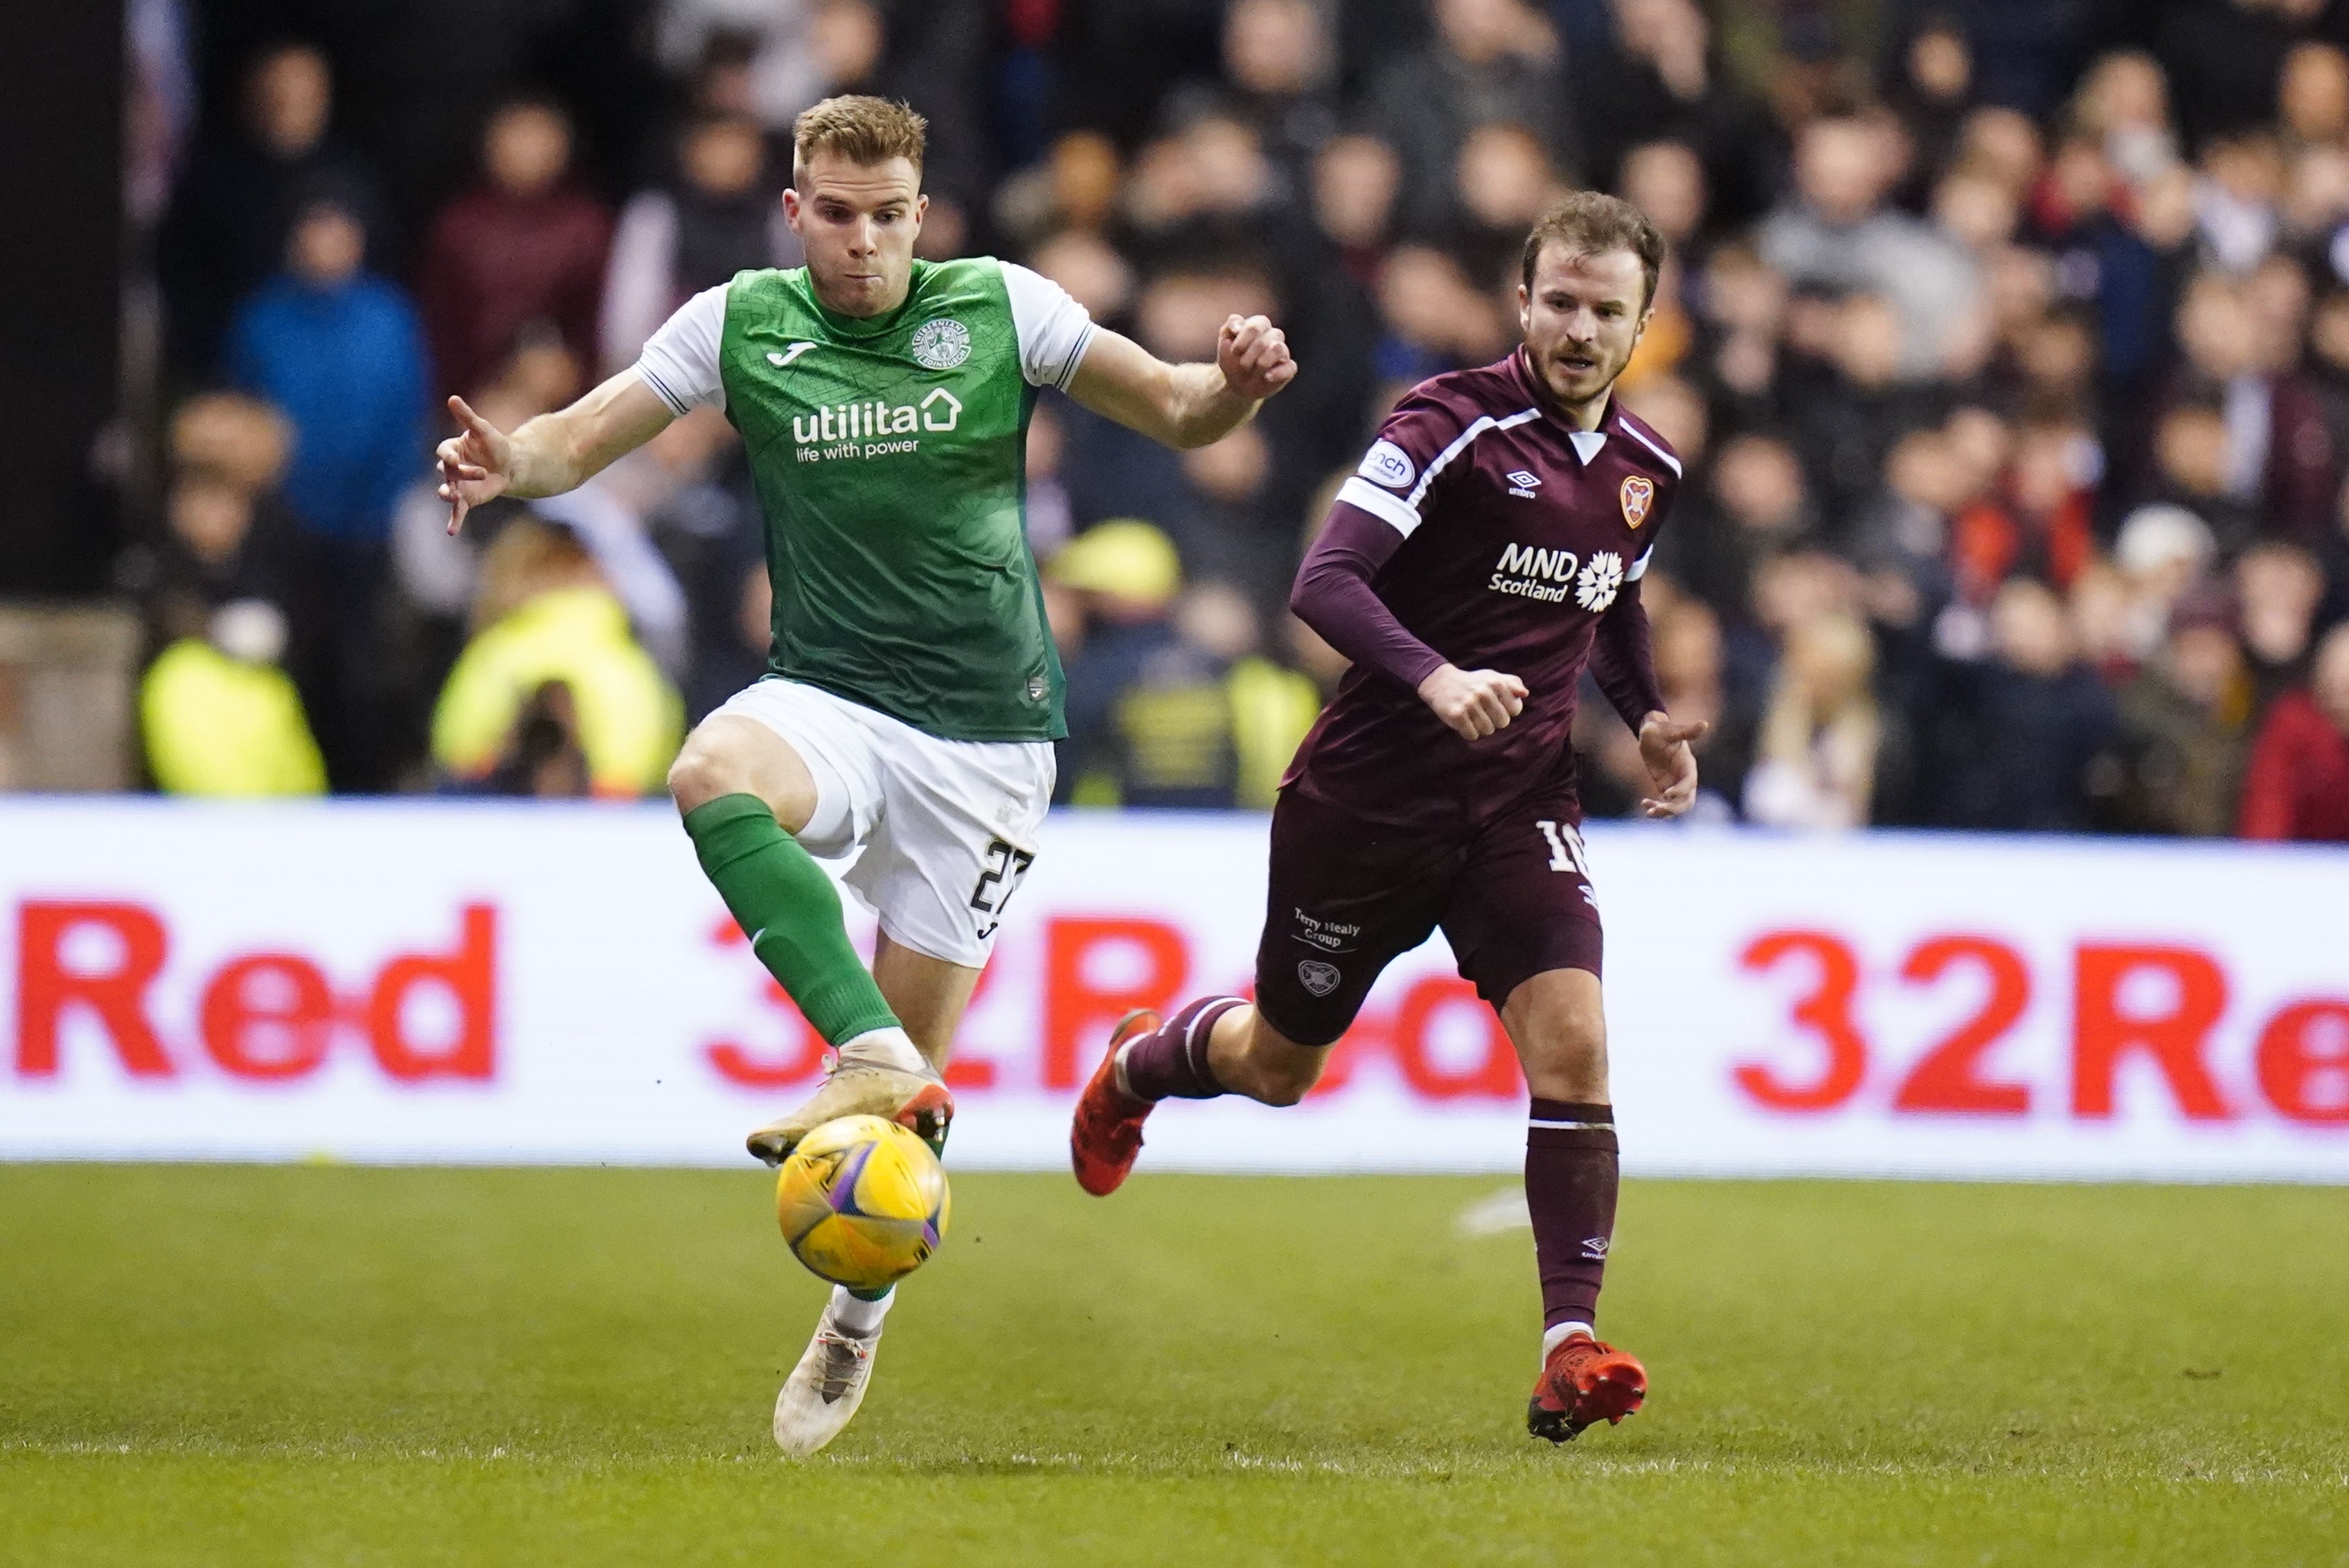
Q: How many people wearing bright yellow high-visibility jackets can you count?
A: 3